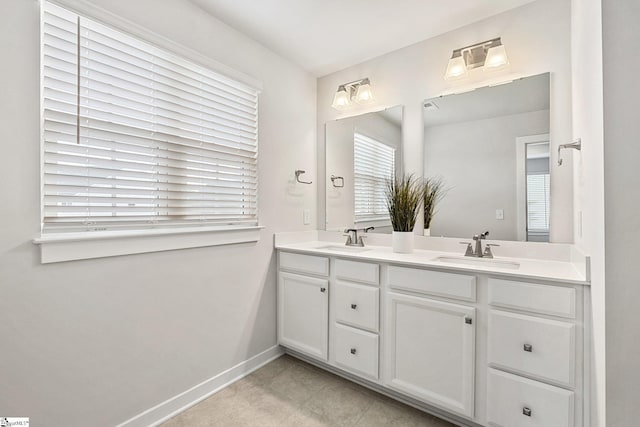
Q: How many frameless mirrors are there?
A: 2